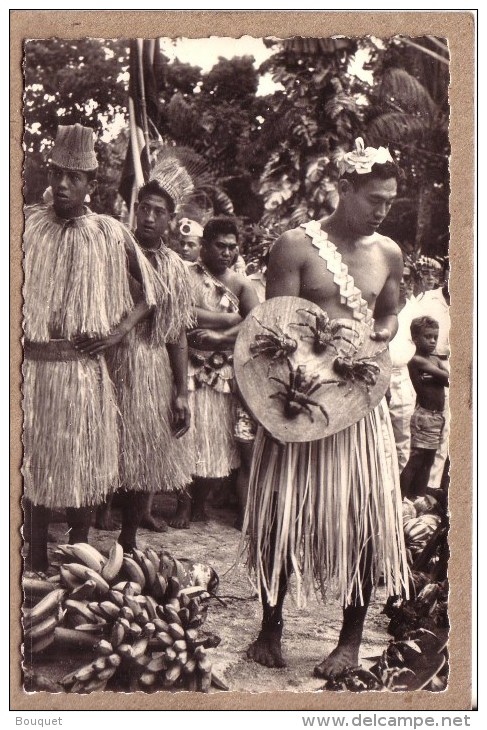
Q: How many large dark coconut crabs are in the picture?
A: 4